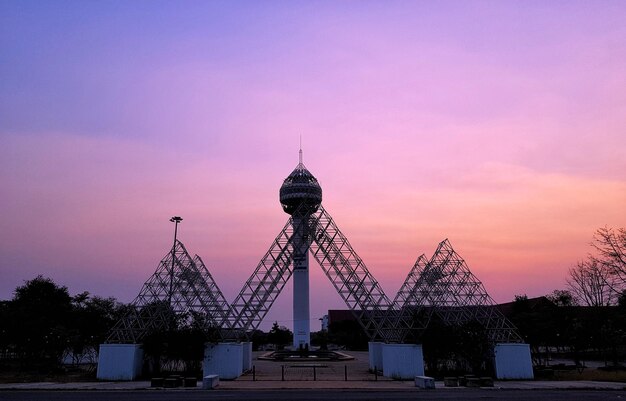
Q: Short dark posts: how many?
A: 5